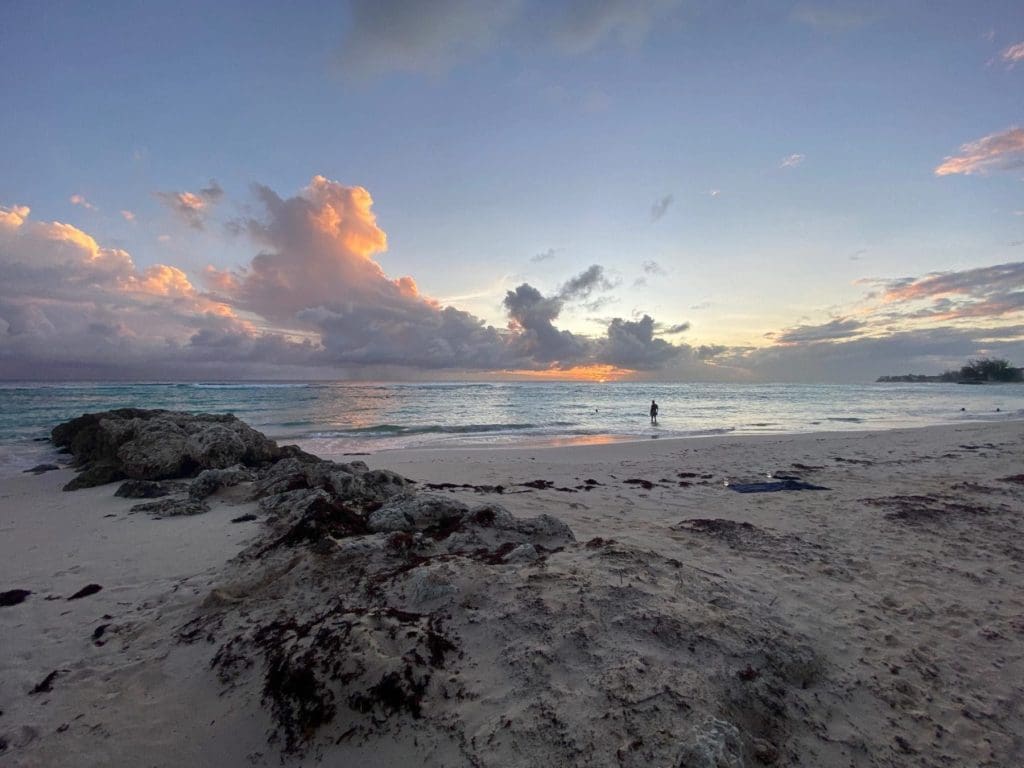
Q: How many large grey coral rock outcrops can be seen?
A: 1